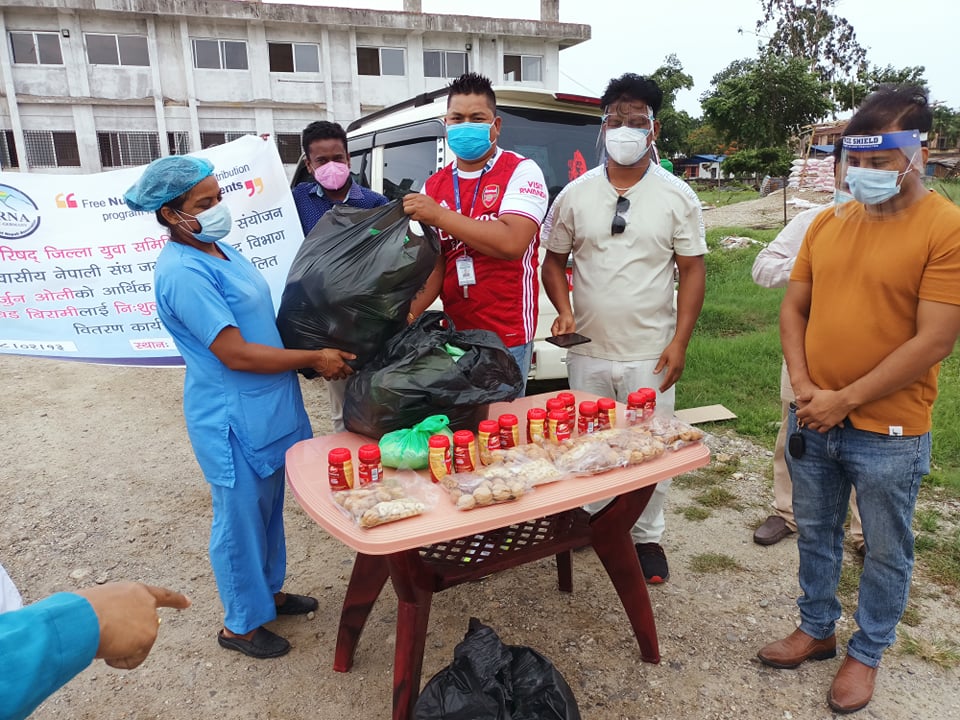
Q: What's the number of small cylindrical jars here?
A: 14